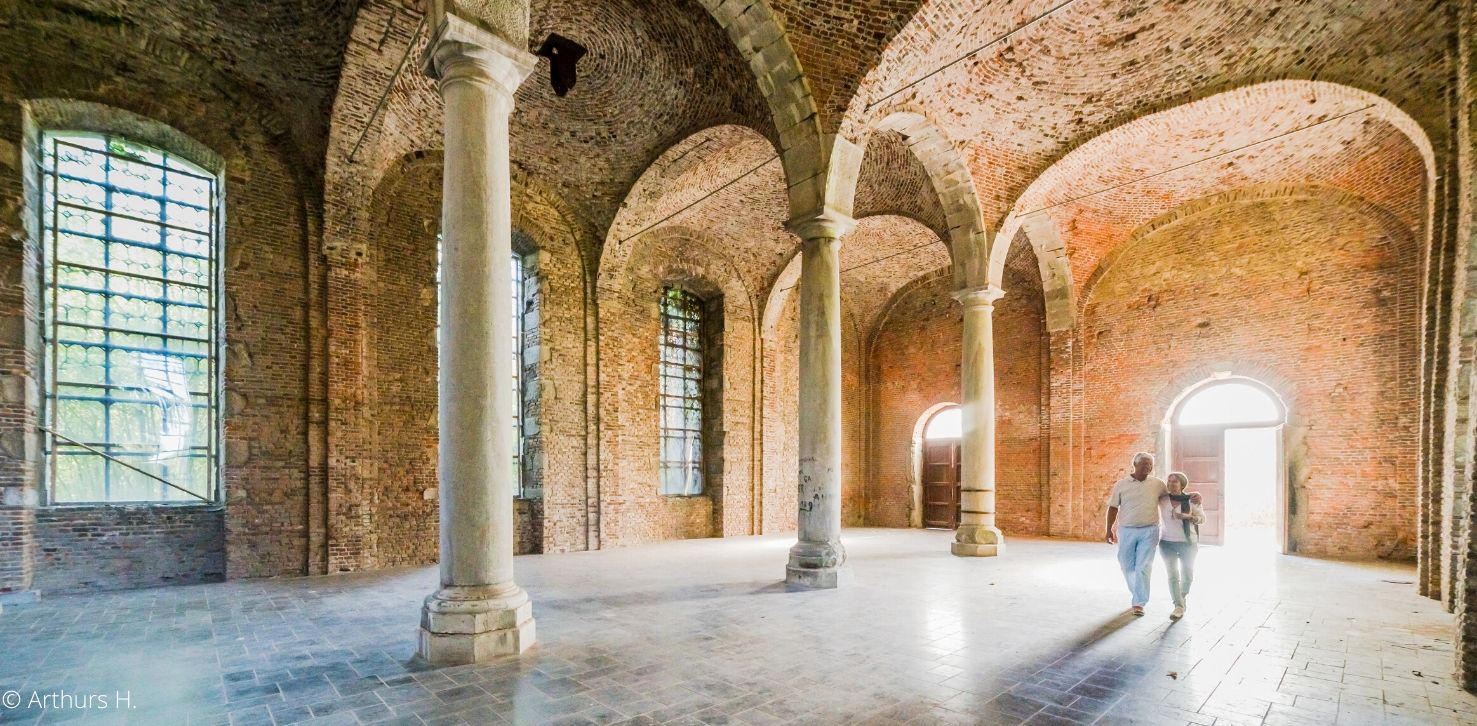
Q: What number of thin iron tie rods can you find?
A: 5